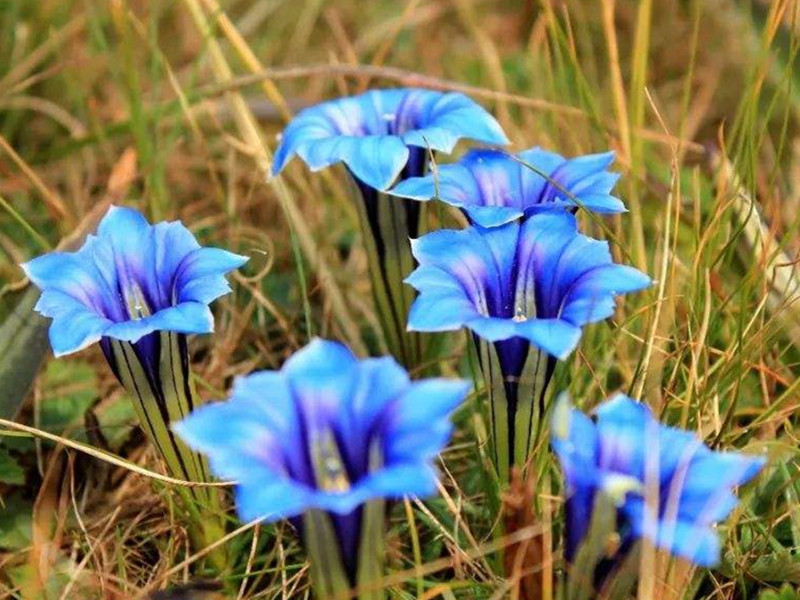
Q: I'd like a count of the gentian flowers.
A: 6